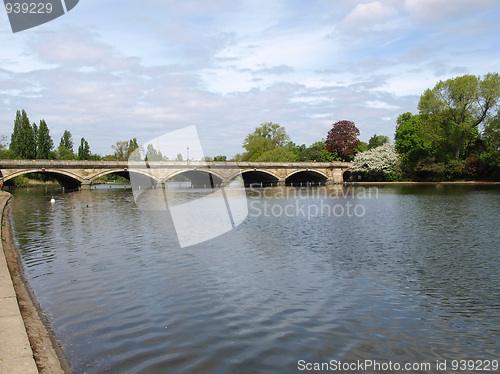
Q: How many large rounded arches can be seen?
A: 5